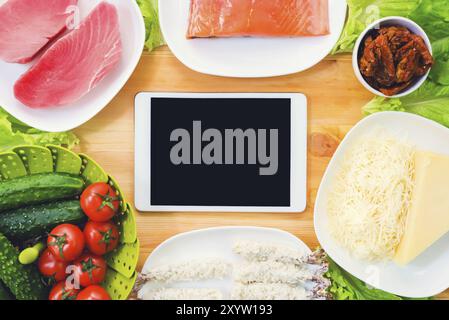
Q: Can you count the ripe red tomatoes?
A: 7